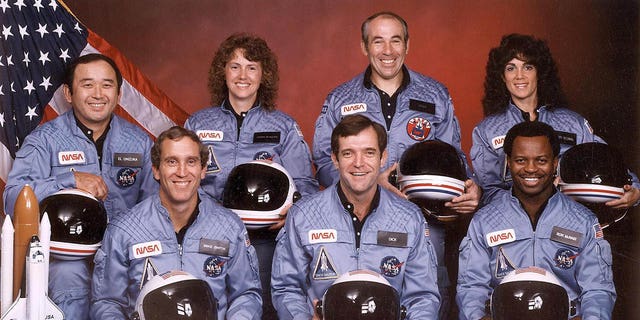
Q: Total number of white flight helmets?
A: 7